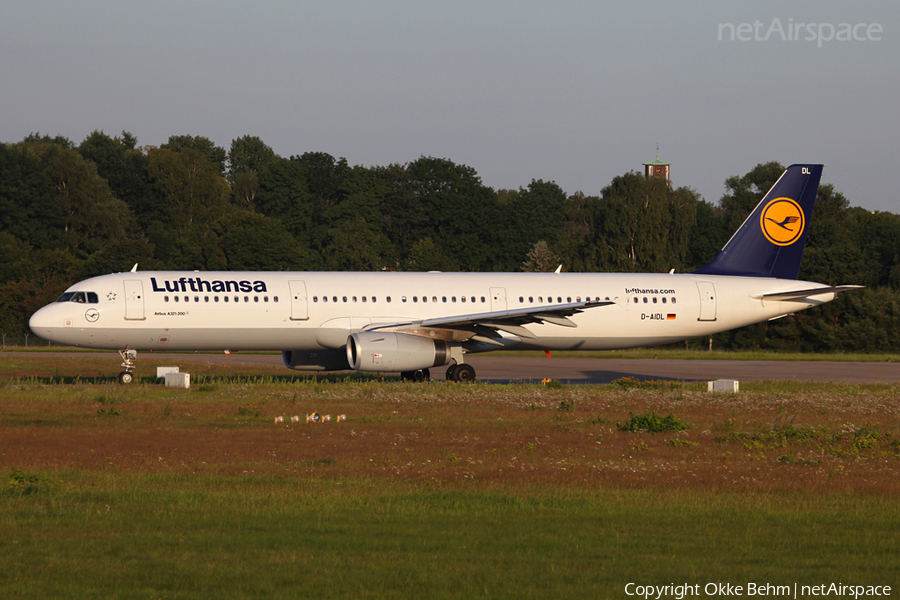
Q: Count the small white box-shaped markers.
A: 3